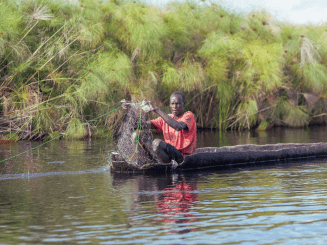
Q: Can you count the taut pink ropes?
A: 0